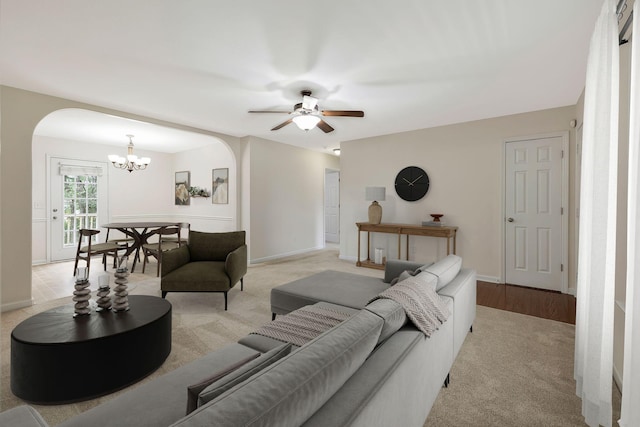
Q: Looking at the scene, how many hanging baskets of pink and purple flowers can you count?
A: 0